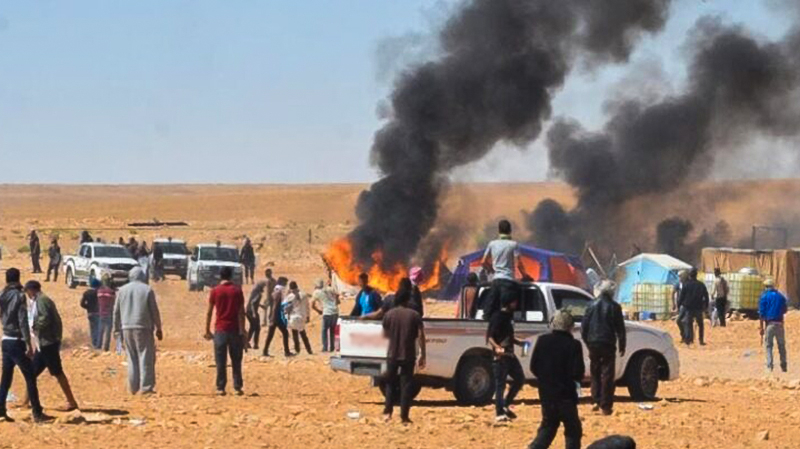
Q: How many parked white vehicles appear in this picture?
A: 4